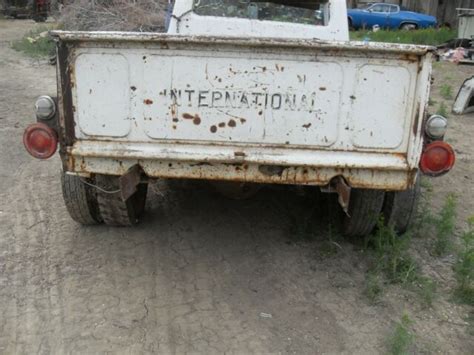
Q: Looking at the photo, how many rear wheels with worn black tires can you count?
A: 4